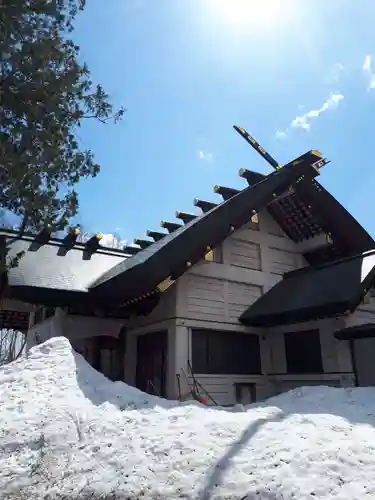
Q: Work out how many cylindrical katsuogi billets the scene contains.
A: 11